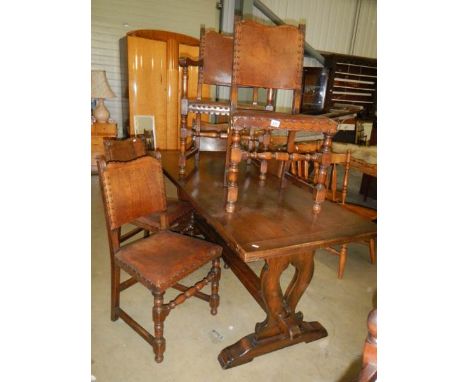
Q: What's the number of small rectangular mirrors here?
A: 1